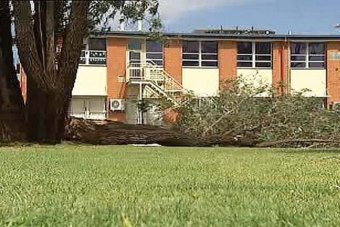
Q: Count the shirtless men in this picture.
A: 0